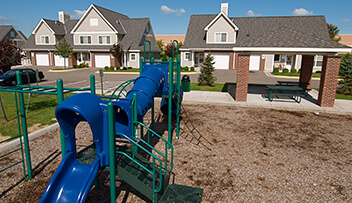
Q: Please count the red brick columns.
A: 3